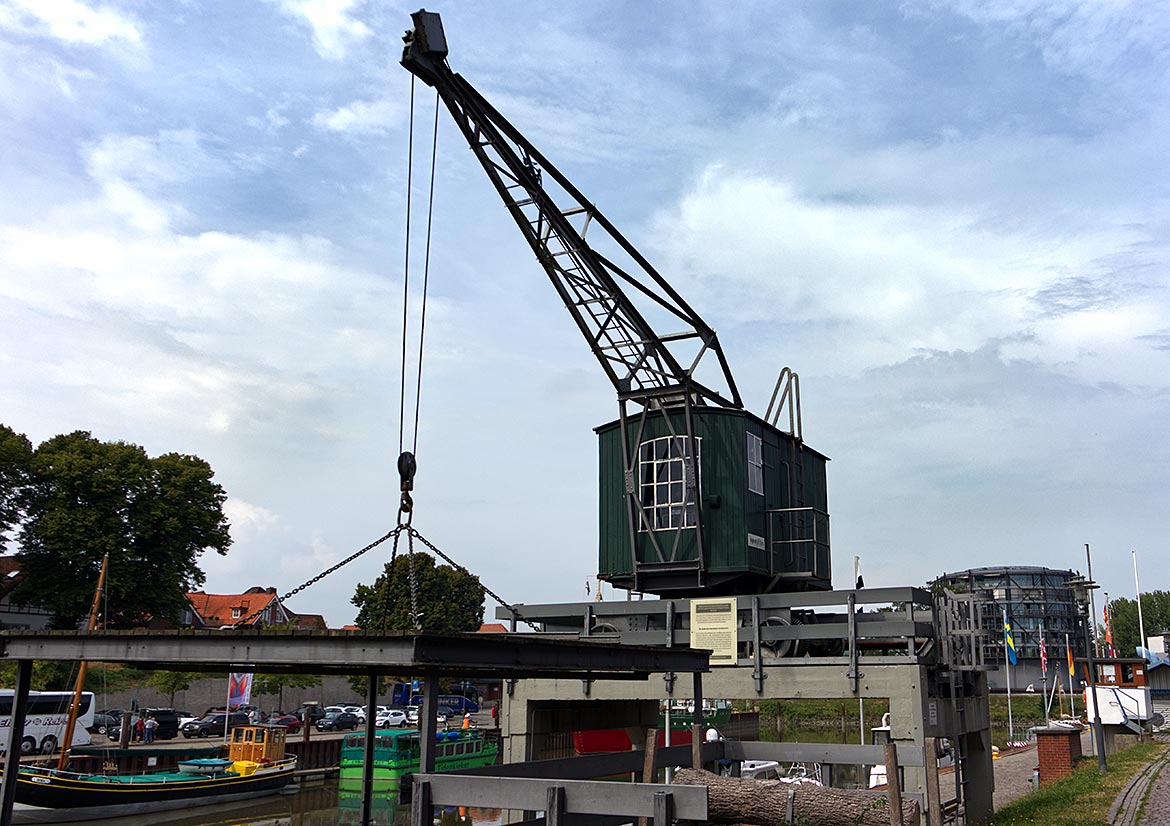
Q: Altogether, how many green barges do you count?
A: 1